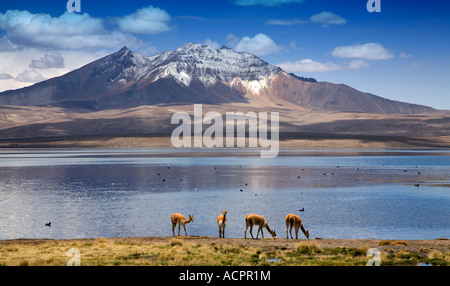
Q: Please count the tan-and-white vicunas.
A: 4